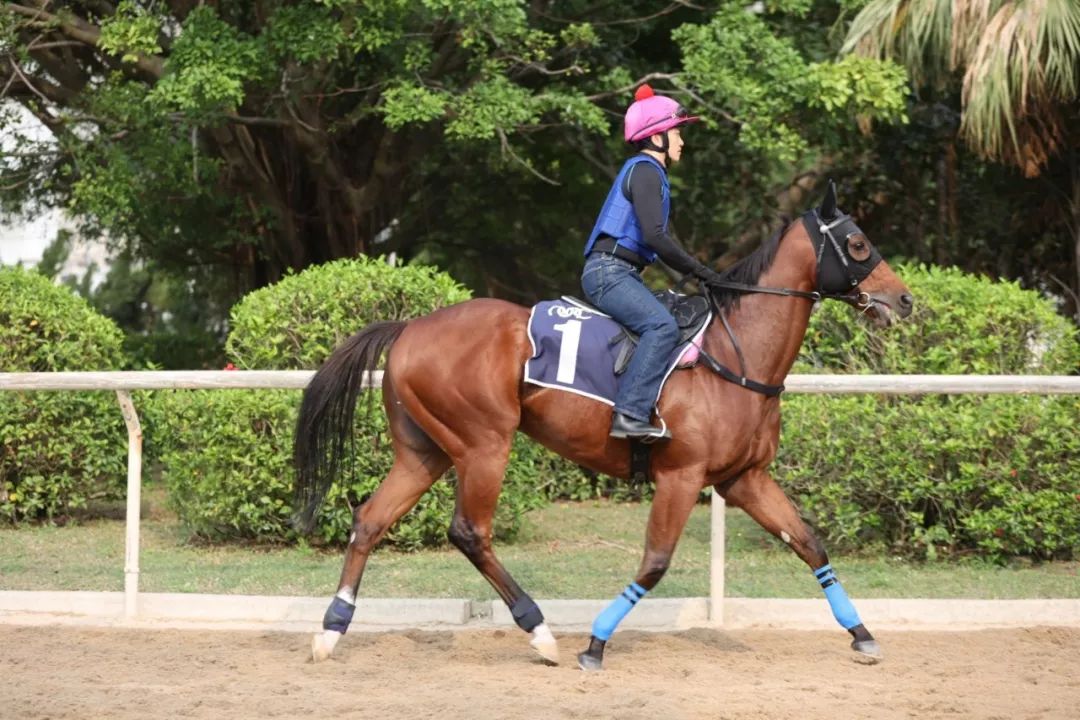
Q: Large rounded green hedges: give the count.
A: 3